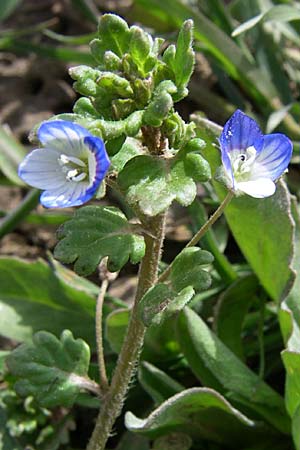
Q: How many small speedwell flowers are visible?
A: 2